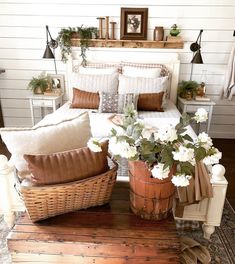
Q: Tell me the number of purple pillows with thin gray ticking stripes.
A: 0